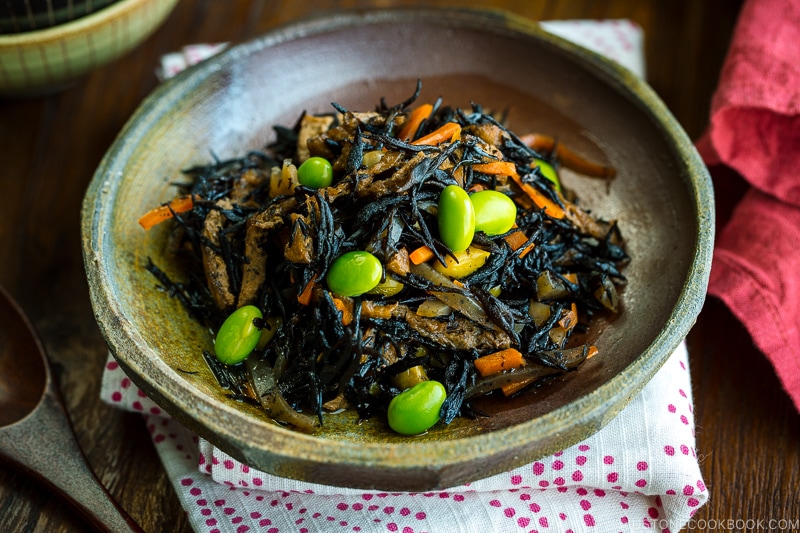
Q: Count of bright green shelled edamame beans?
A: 7